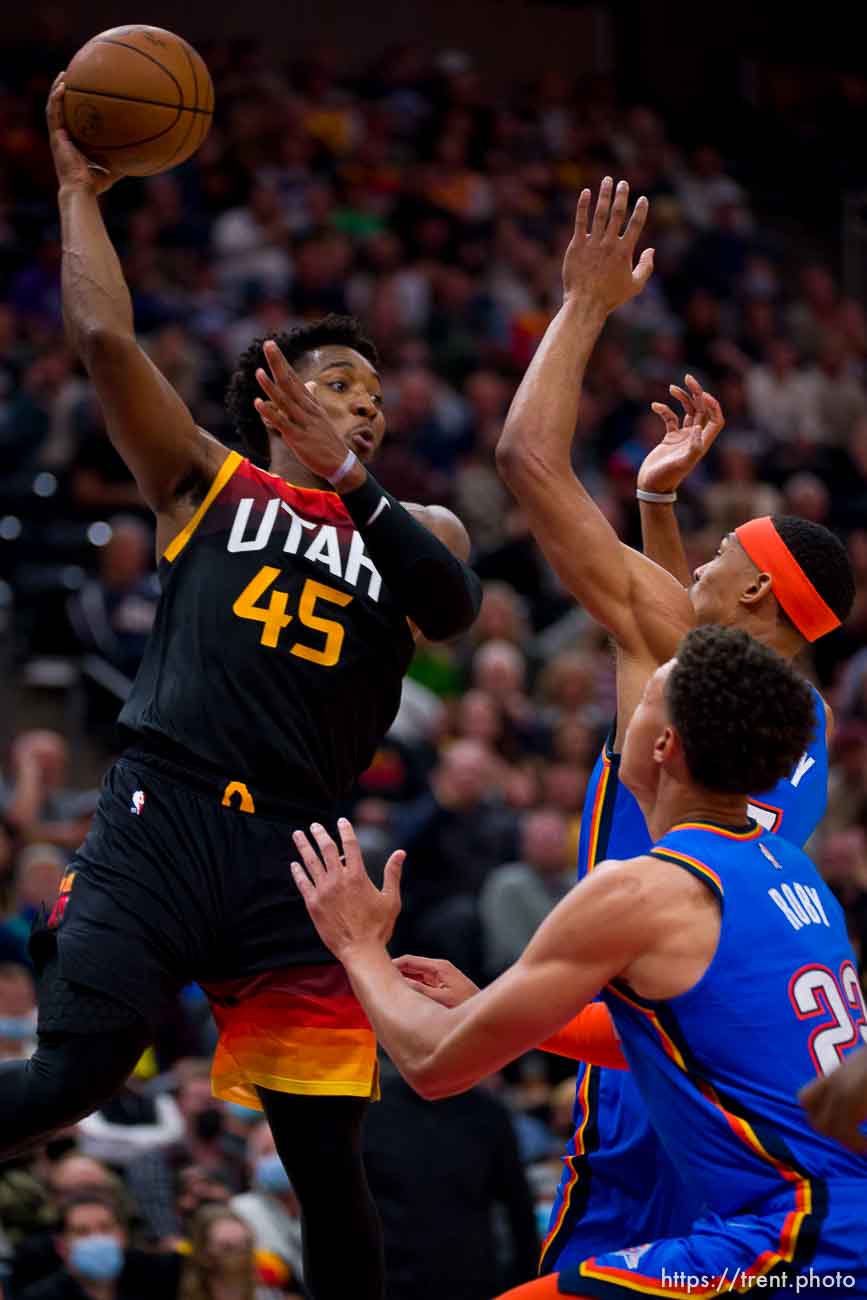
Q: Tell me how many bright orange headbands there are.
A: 1